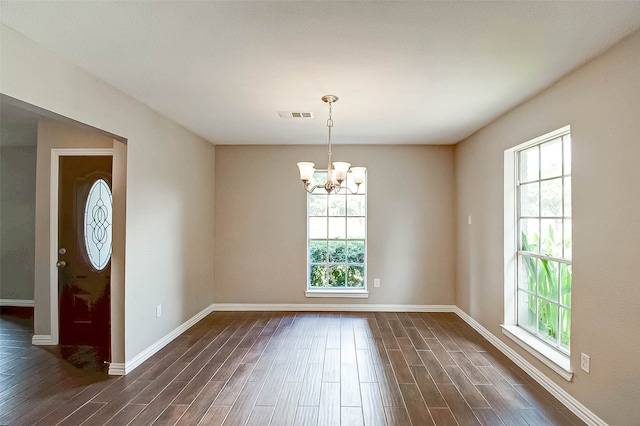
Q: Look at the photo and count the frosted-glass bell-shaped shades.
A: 5